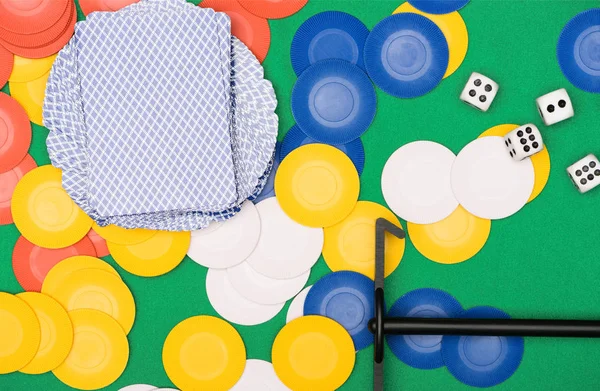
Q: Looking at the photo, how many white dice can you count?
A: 4